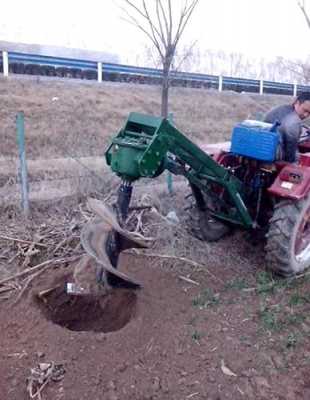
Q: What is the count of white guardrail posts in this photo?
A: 5